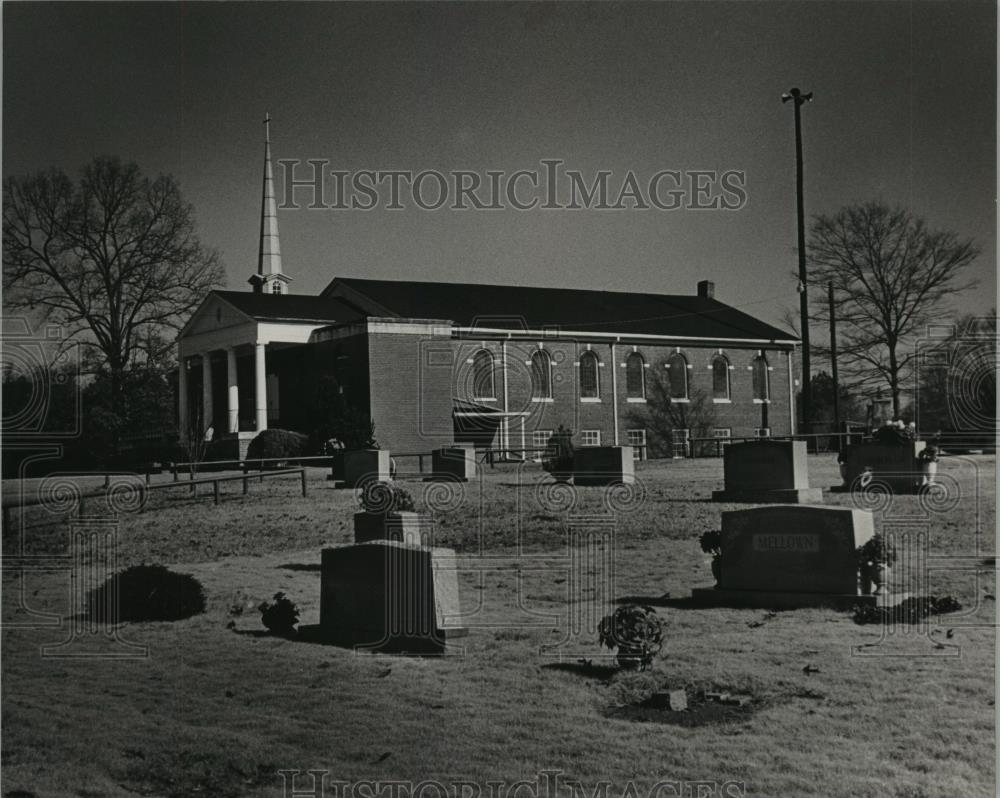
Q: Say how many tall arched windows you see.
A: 7